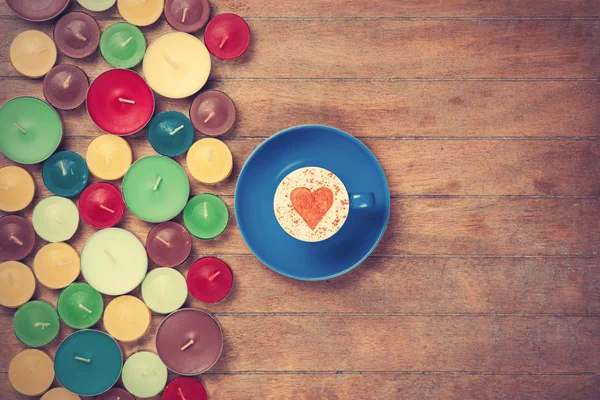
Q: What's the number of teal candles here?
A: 3